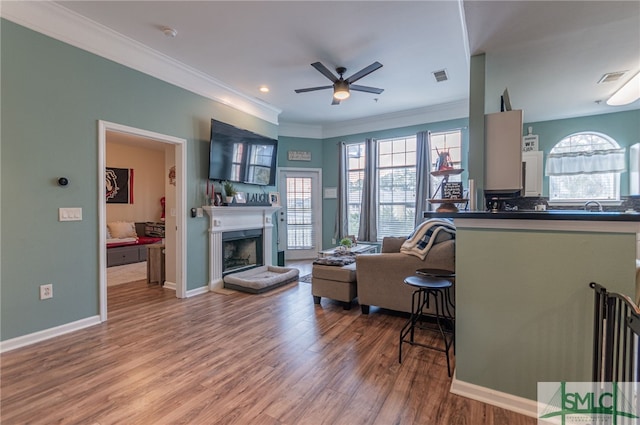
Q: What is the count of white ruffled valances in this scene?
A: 1